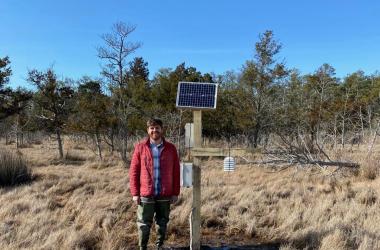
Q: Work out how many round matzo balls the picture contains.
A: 0